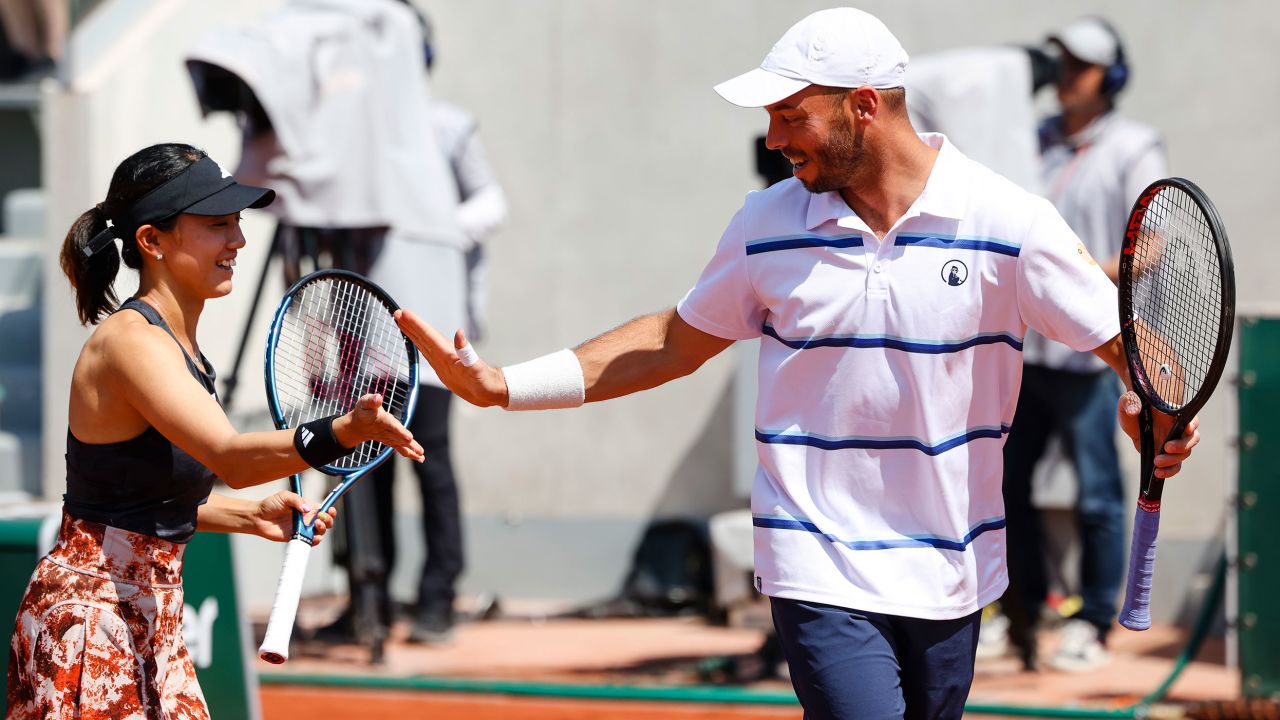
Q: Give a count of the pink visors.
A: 0